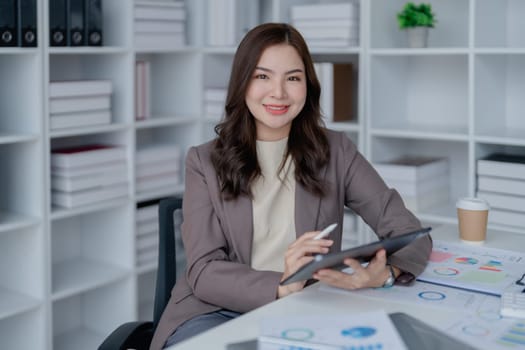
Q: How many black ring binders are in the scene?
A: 5